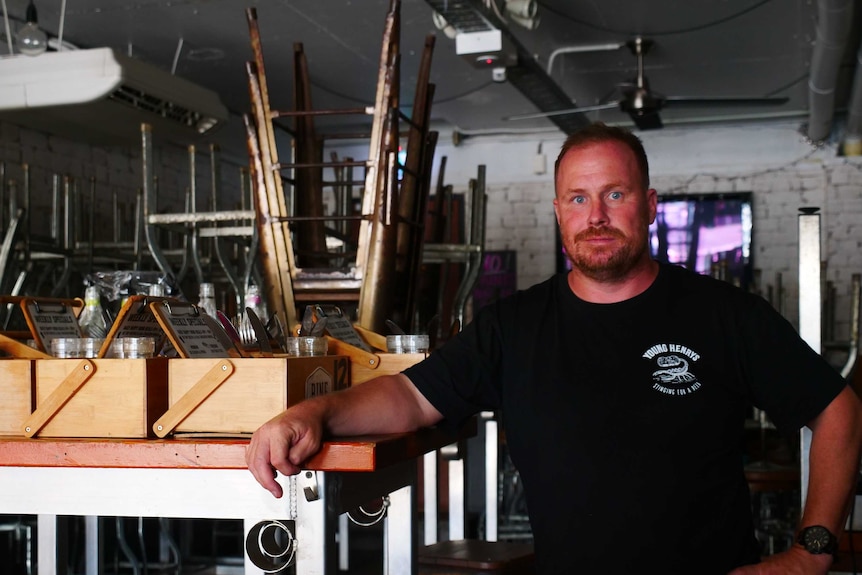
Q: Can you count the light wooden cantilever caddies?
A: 4